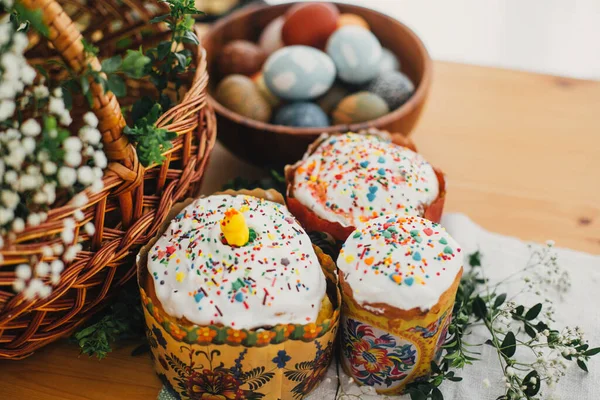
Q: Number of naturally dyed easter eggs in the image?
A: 13